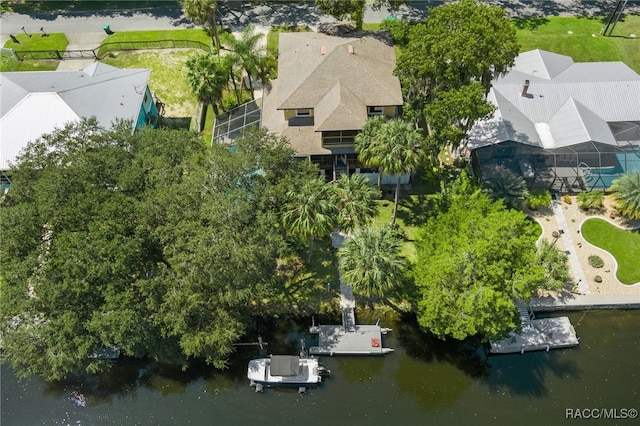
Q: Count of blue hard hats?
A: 0